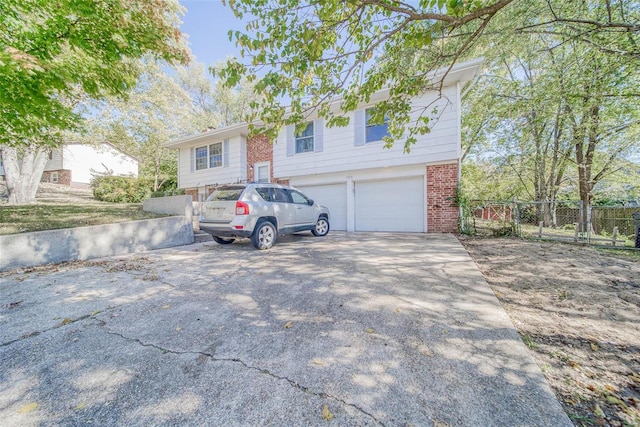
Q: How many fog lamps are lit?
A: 0